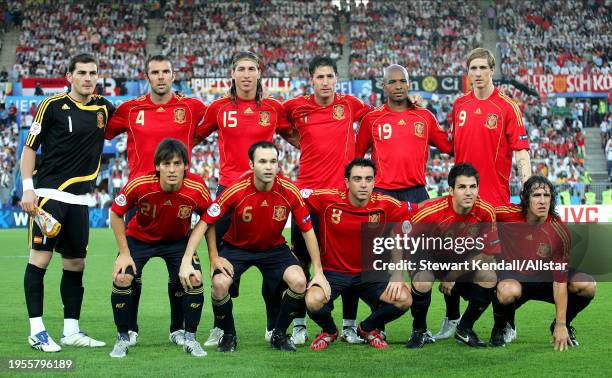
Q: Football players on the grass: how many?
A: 11